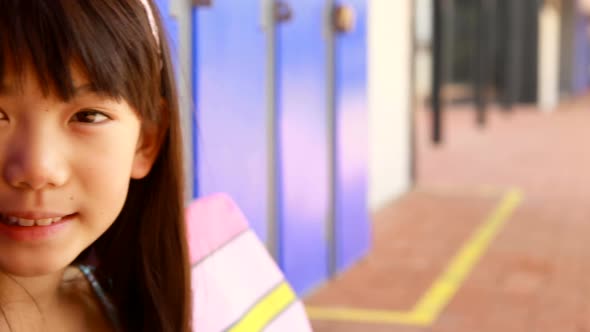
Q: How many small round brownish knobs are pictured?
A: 3